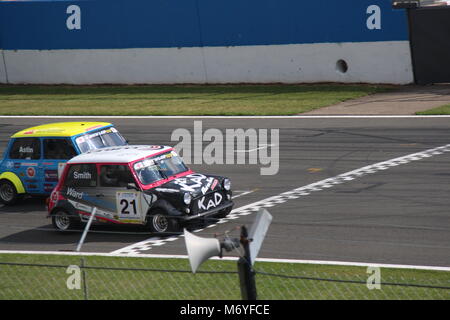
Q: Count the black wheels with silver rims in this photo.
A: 3